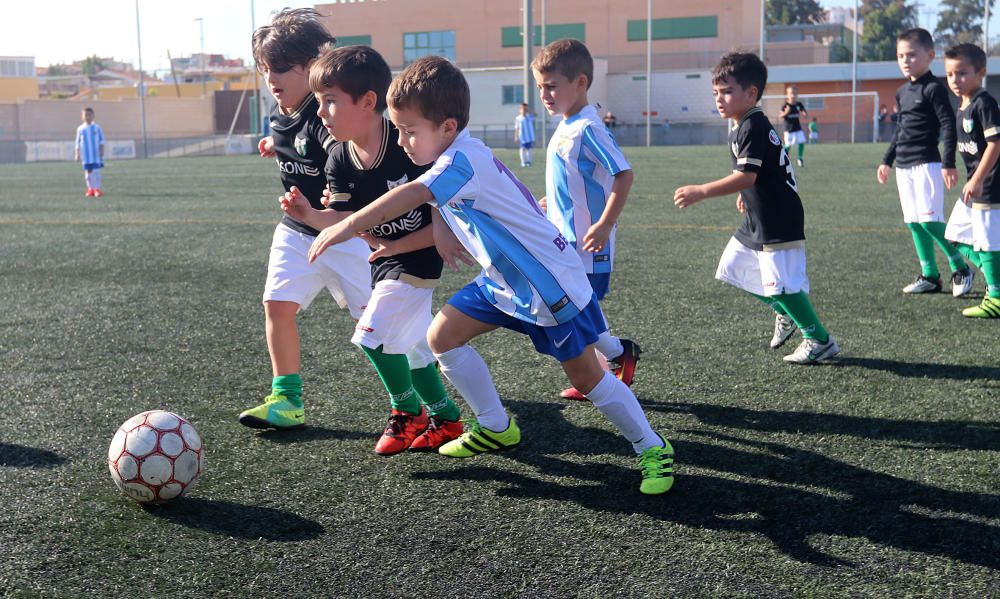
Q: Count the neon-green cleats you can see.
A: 4